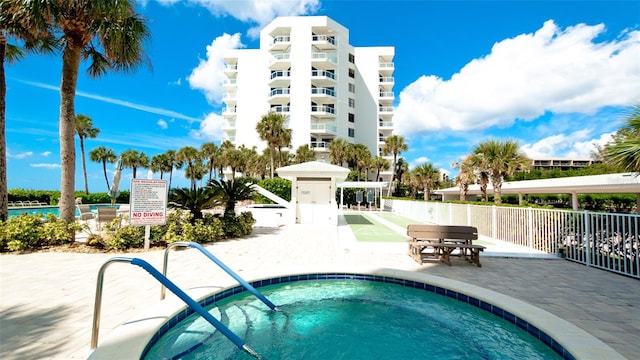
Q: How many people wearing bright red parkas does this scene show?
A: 0